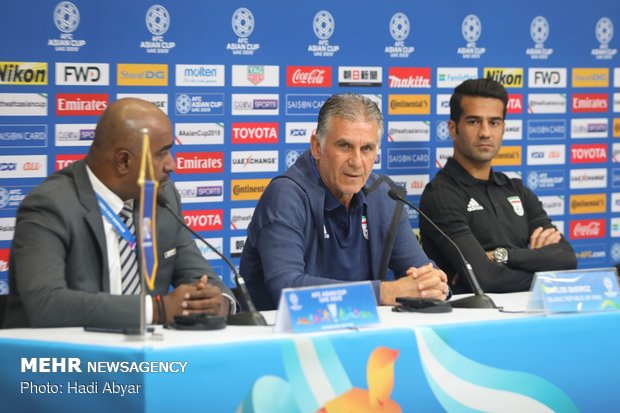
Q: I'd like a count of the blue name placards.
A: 2